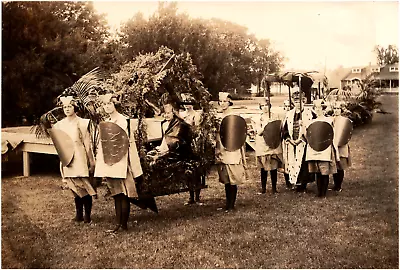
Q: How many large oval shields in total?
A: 6